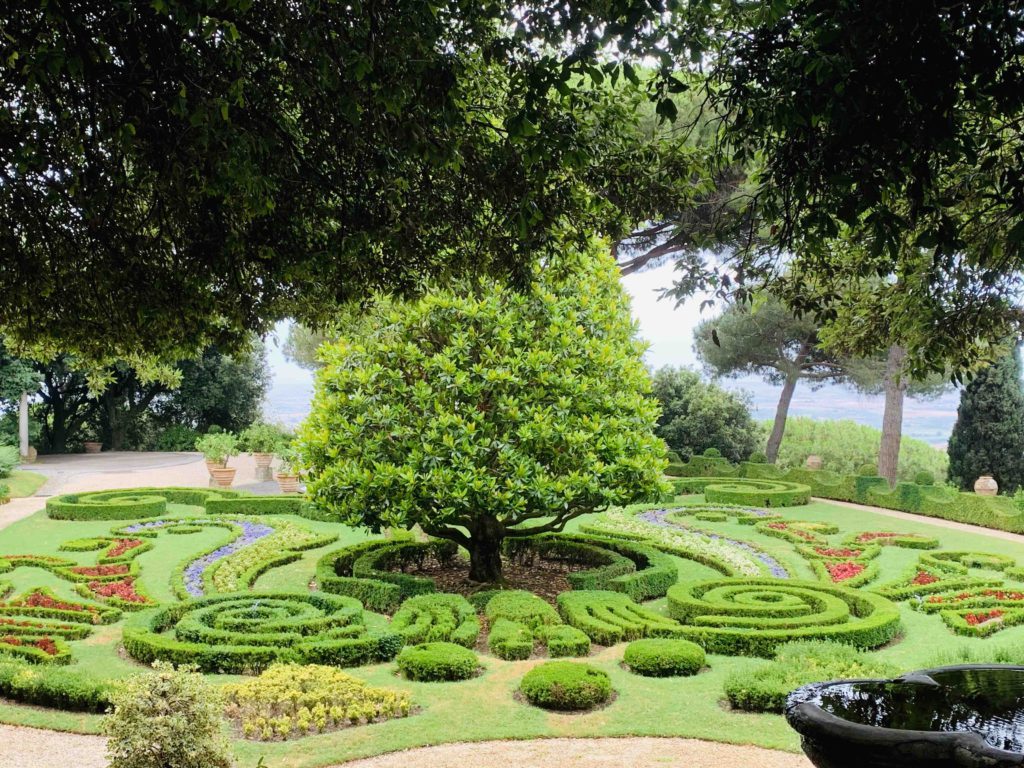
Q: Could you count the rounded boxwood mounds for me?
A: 3